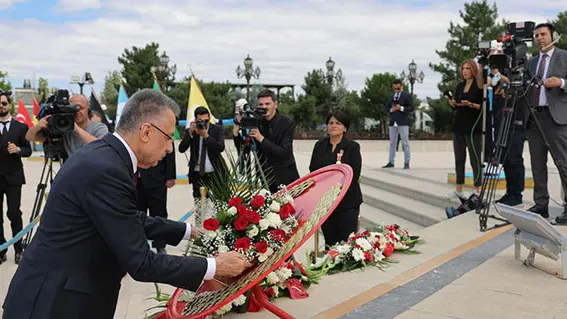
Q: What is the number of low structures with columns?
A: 1